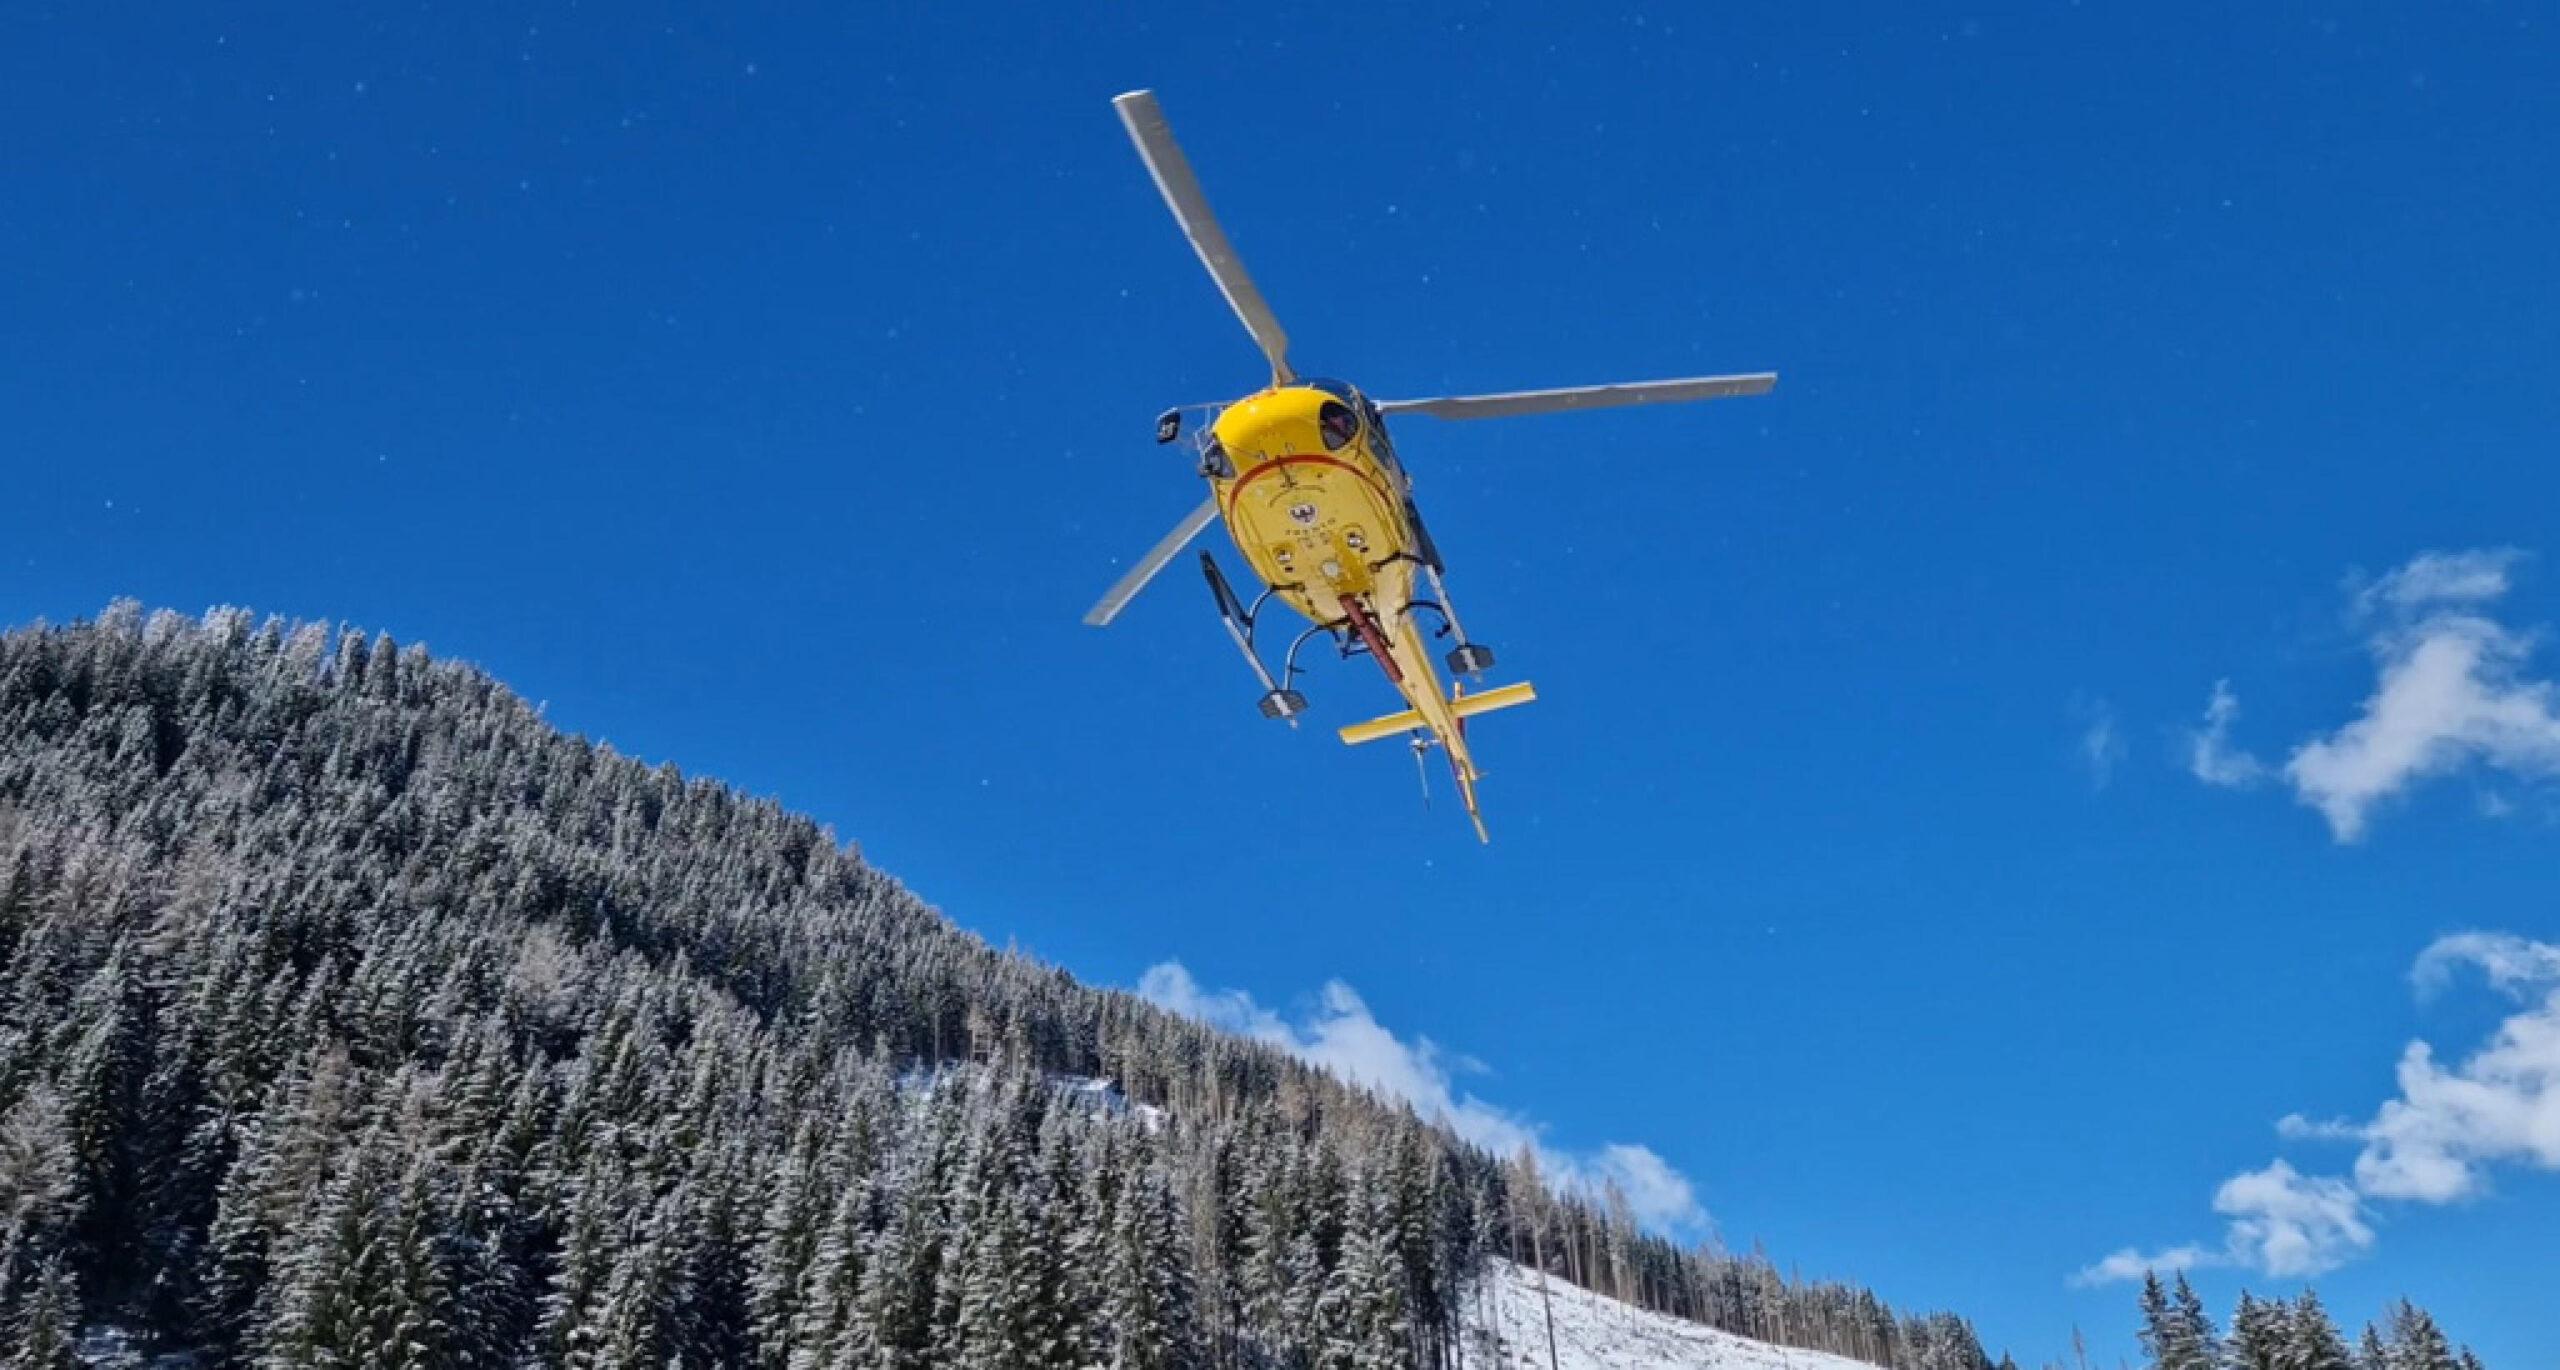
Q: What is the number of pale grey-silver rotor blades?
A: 3